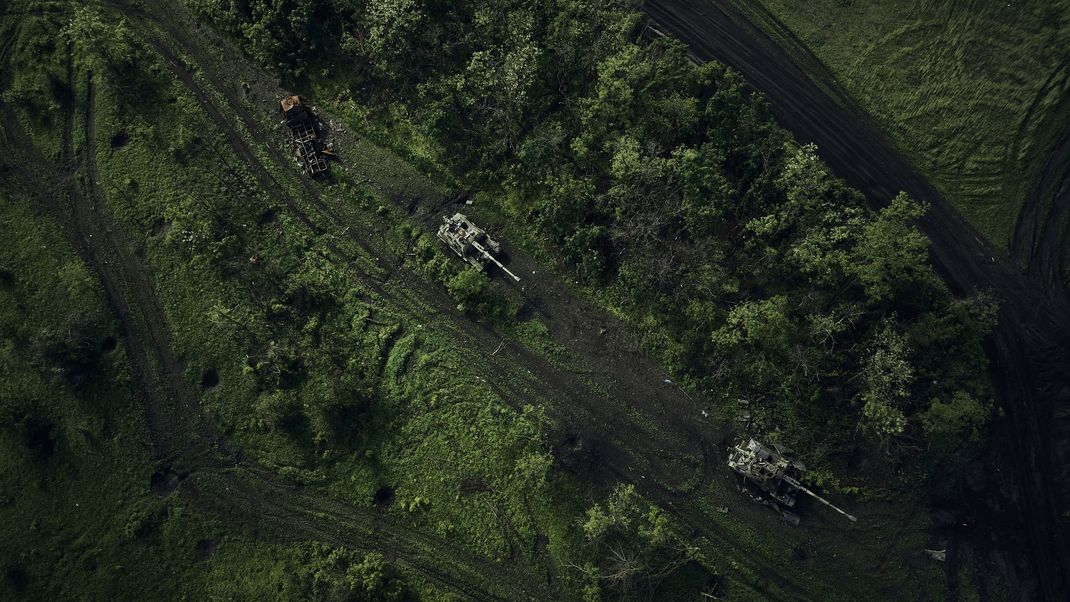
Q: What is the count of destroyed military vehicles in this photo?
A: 3